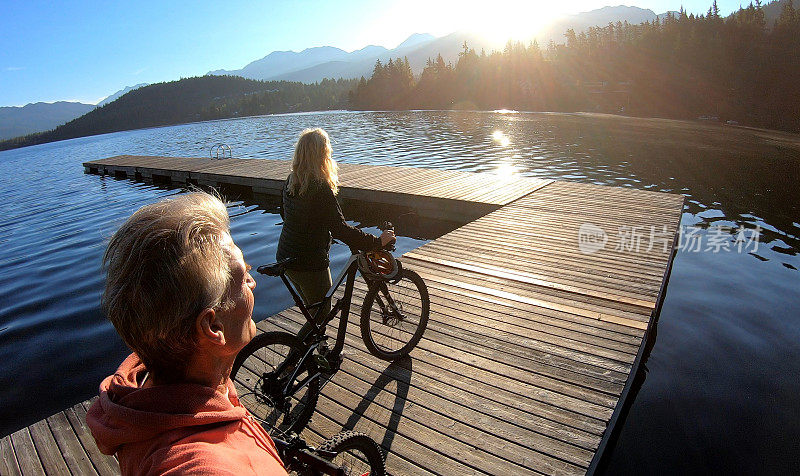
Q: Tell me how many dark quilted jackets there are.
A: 1